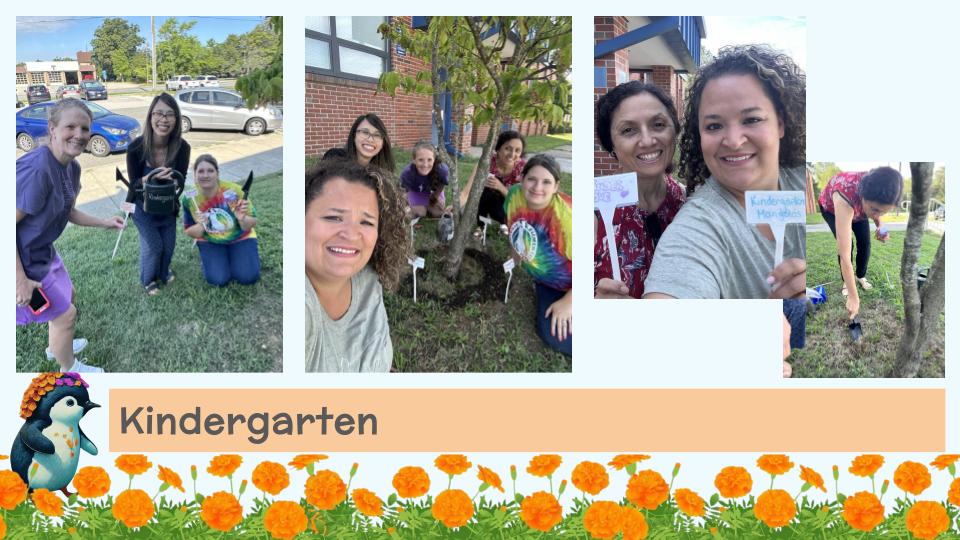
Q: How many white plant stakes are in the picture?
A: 8